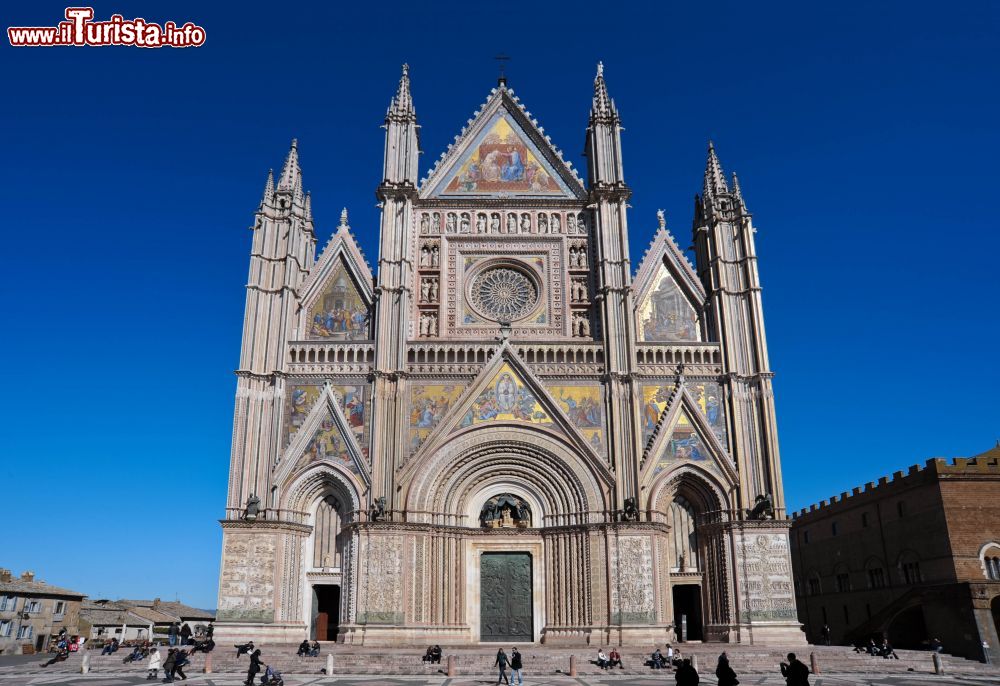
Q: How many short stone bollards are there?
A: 8